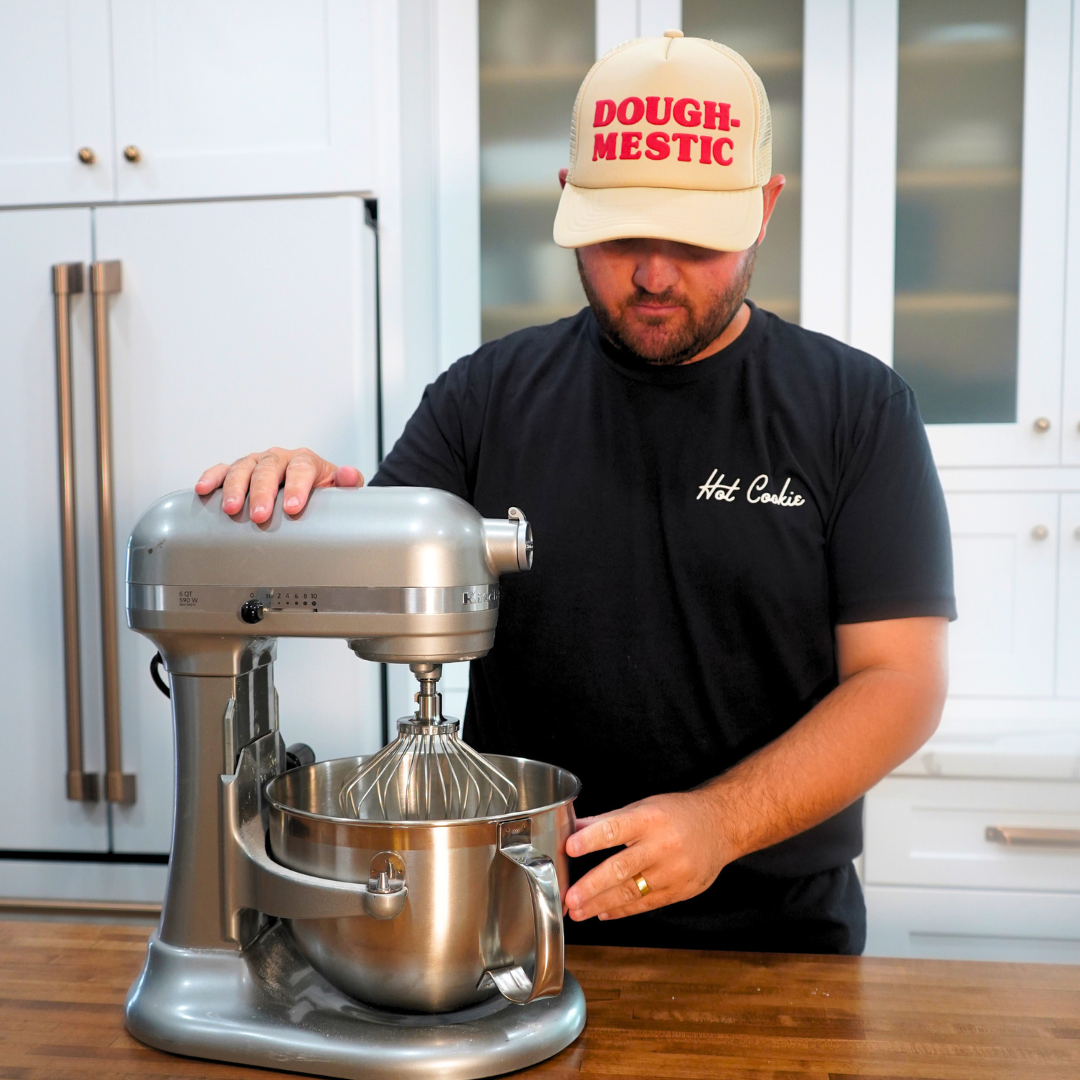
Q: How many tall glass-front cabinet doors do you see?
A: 3